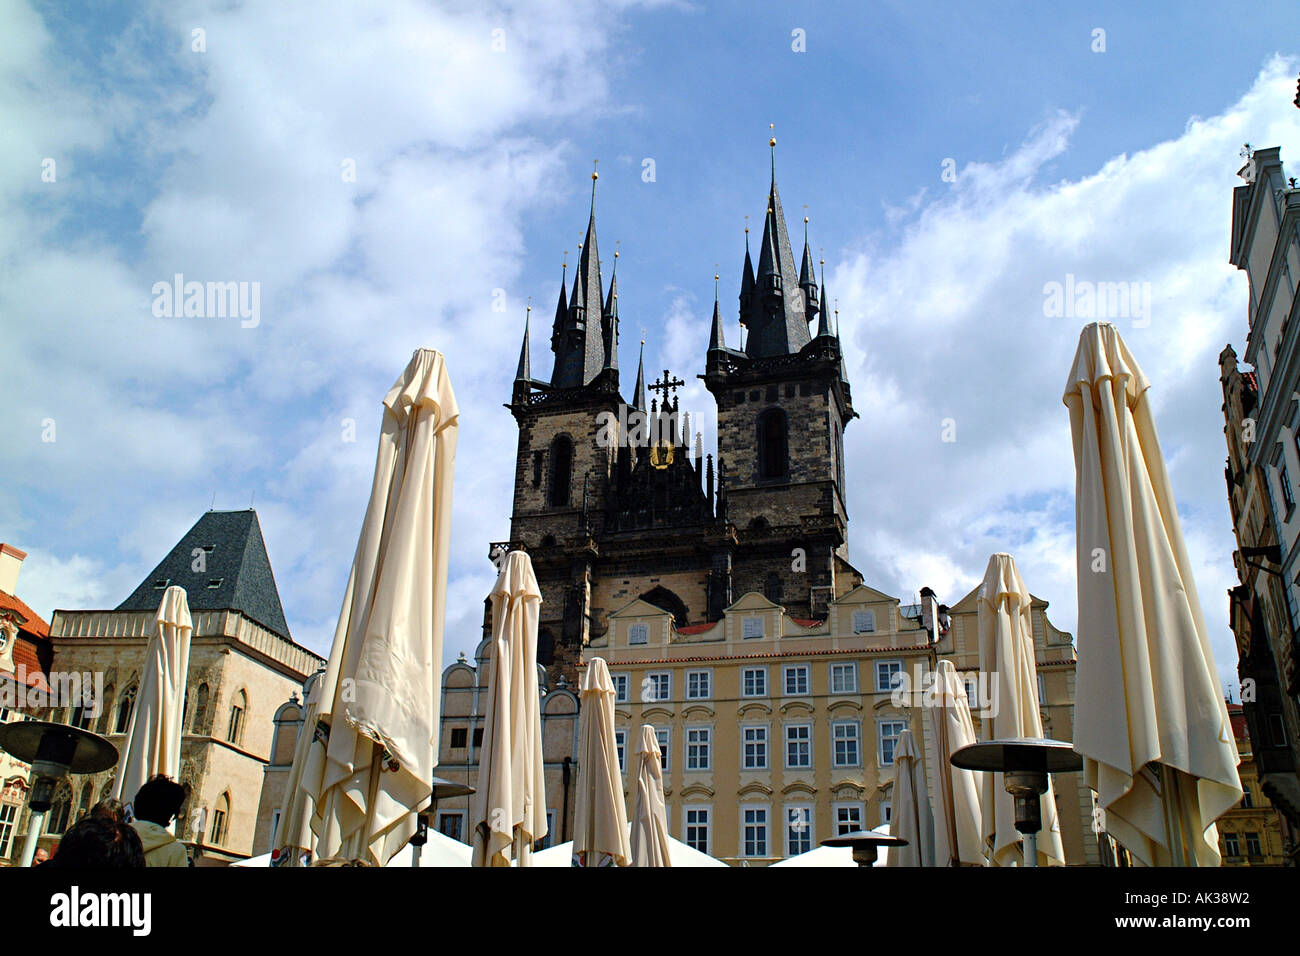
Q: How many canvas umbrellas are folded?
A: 10